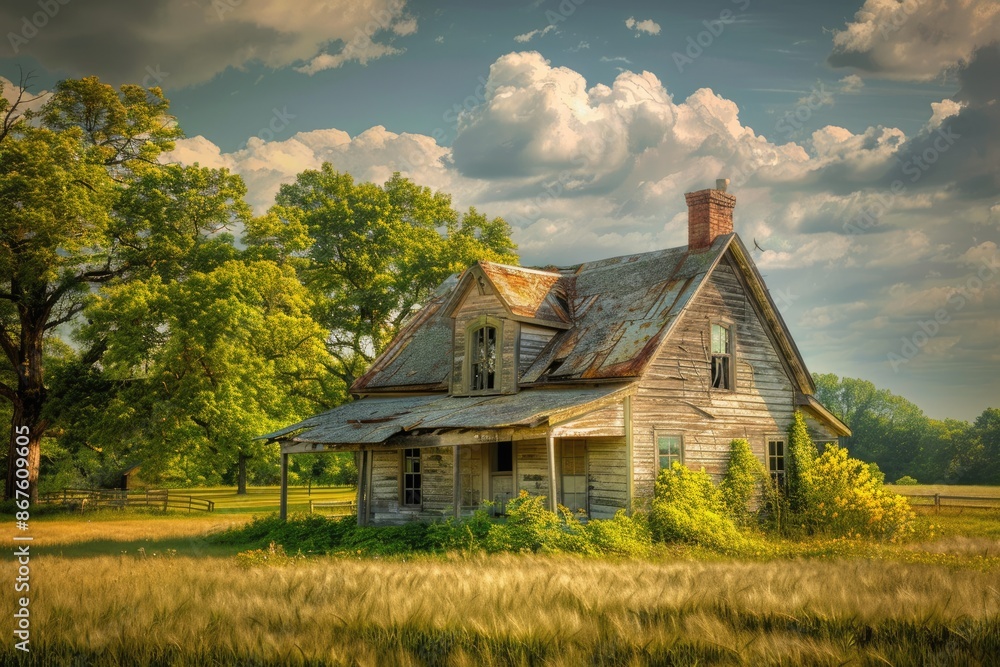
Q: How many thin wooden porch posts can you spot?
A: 4